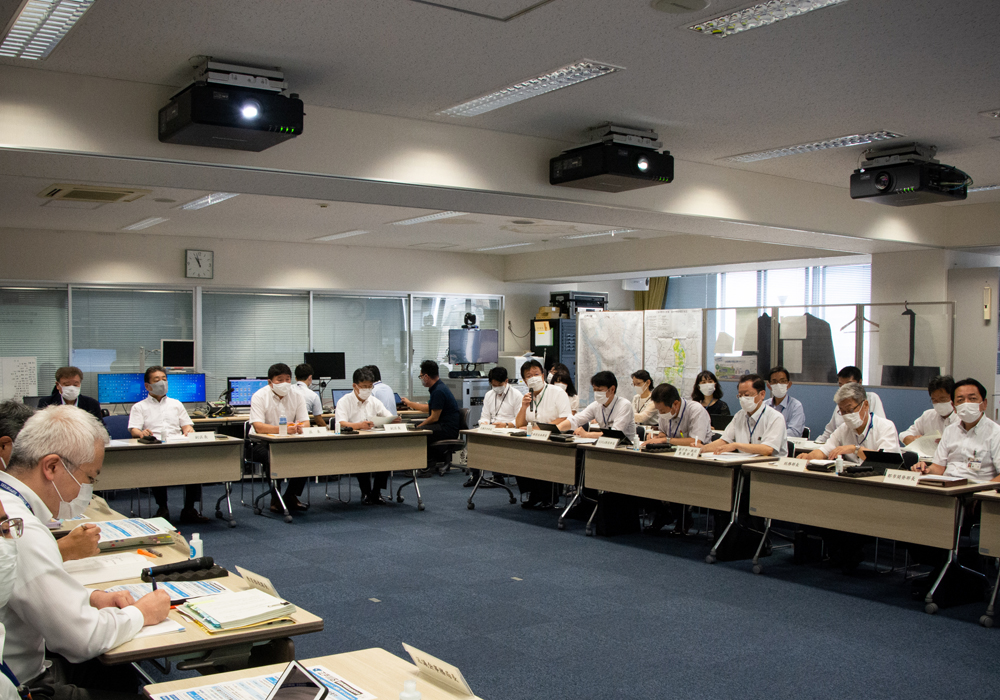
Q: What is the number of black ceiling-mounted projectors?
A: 3